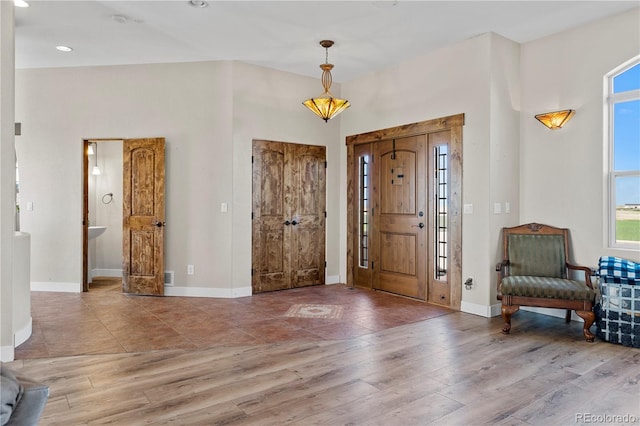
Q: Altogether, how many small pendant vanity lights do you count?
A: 2